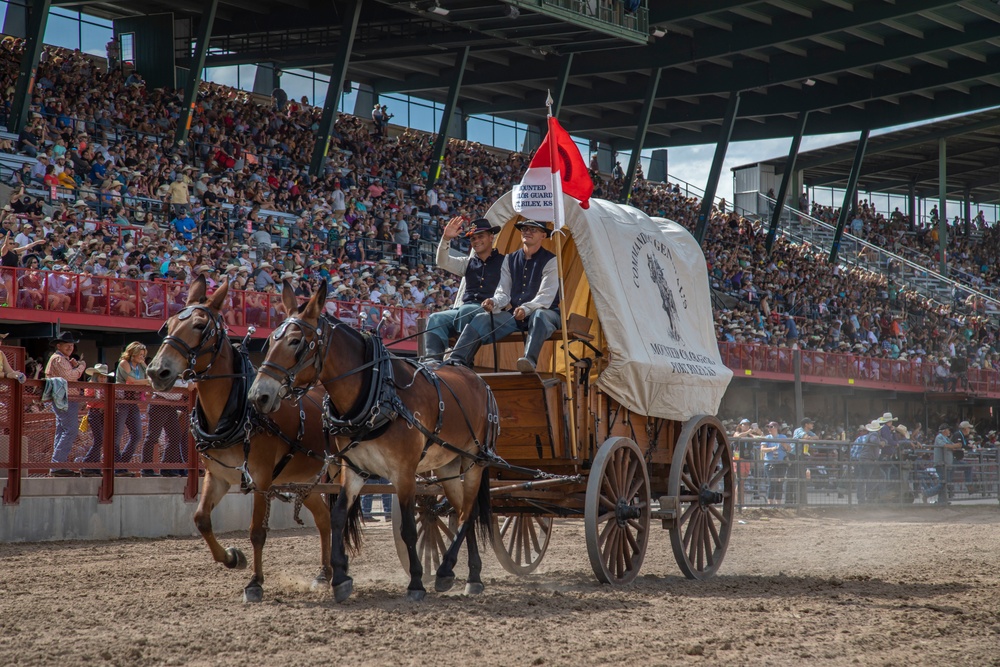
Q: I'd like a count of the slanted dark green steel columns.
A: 9